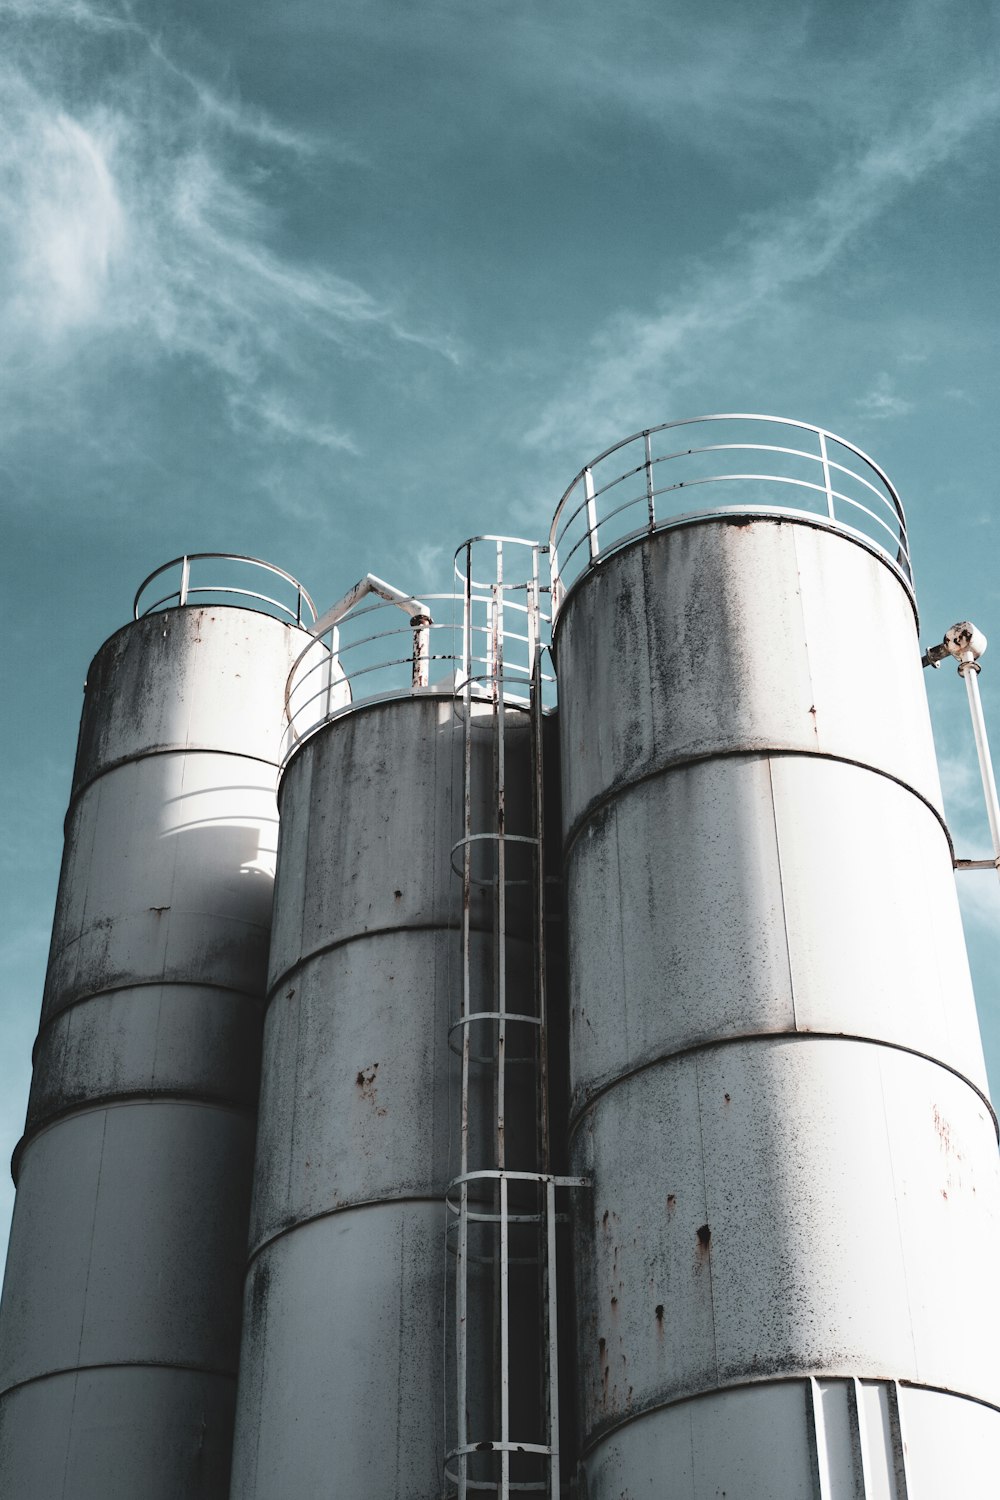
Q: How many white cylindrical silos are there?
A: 3